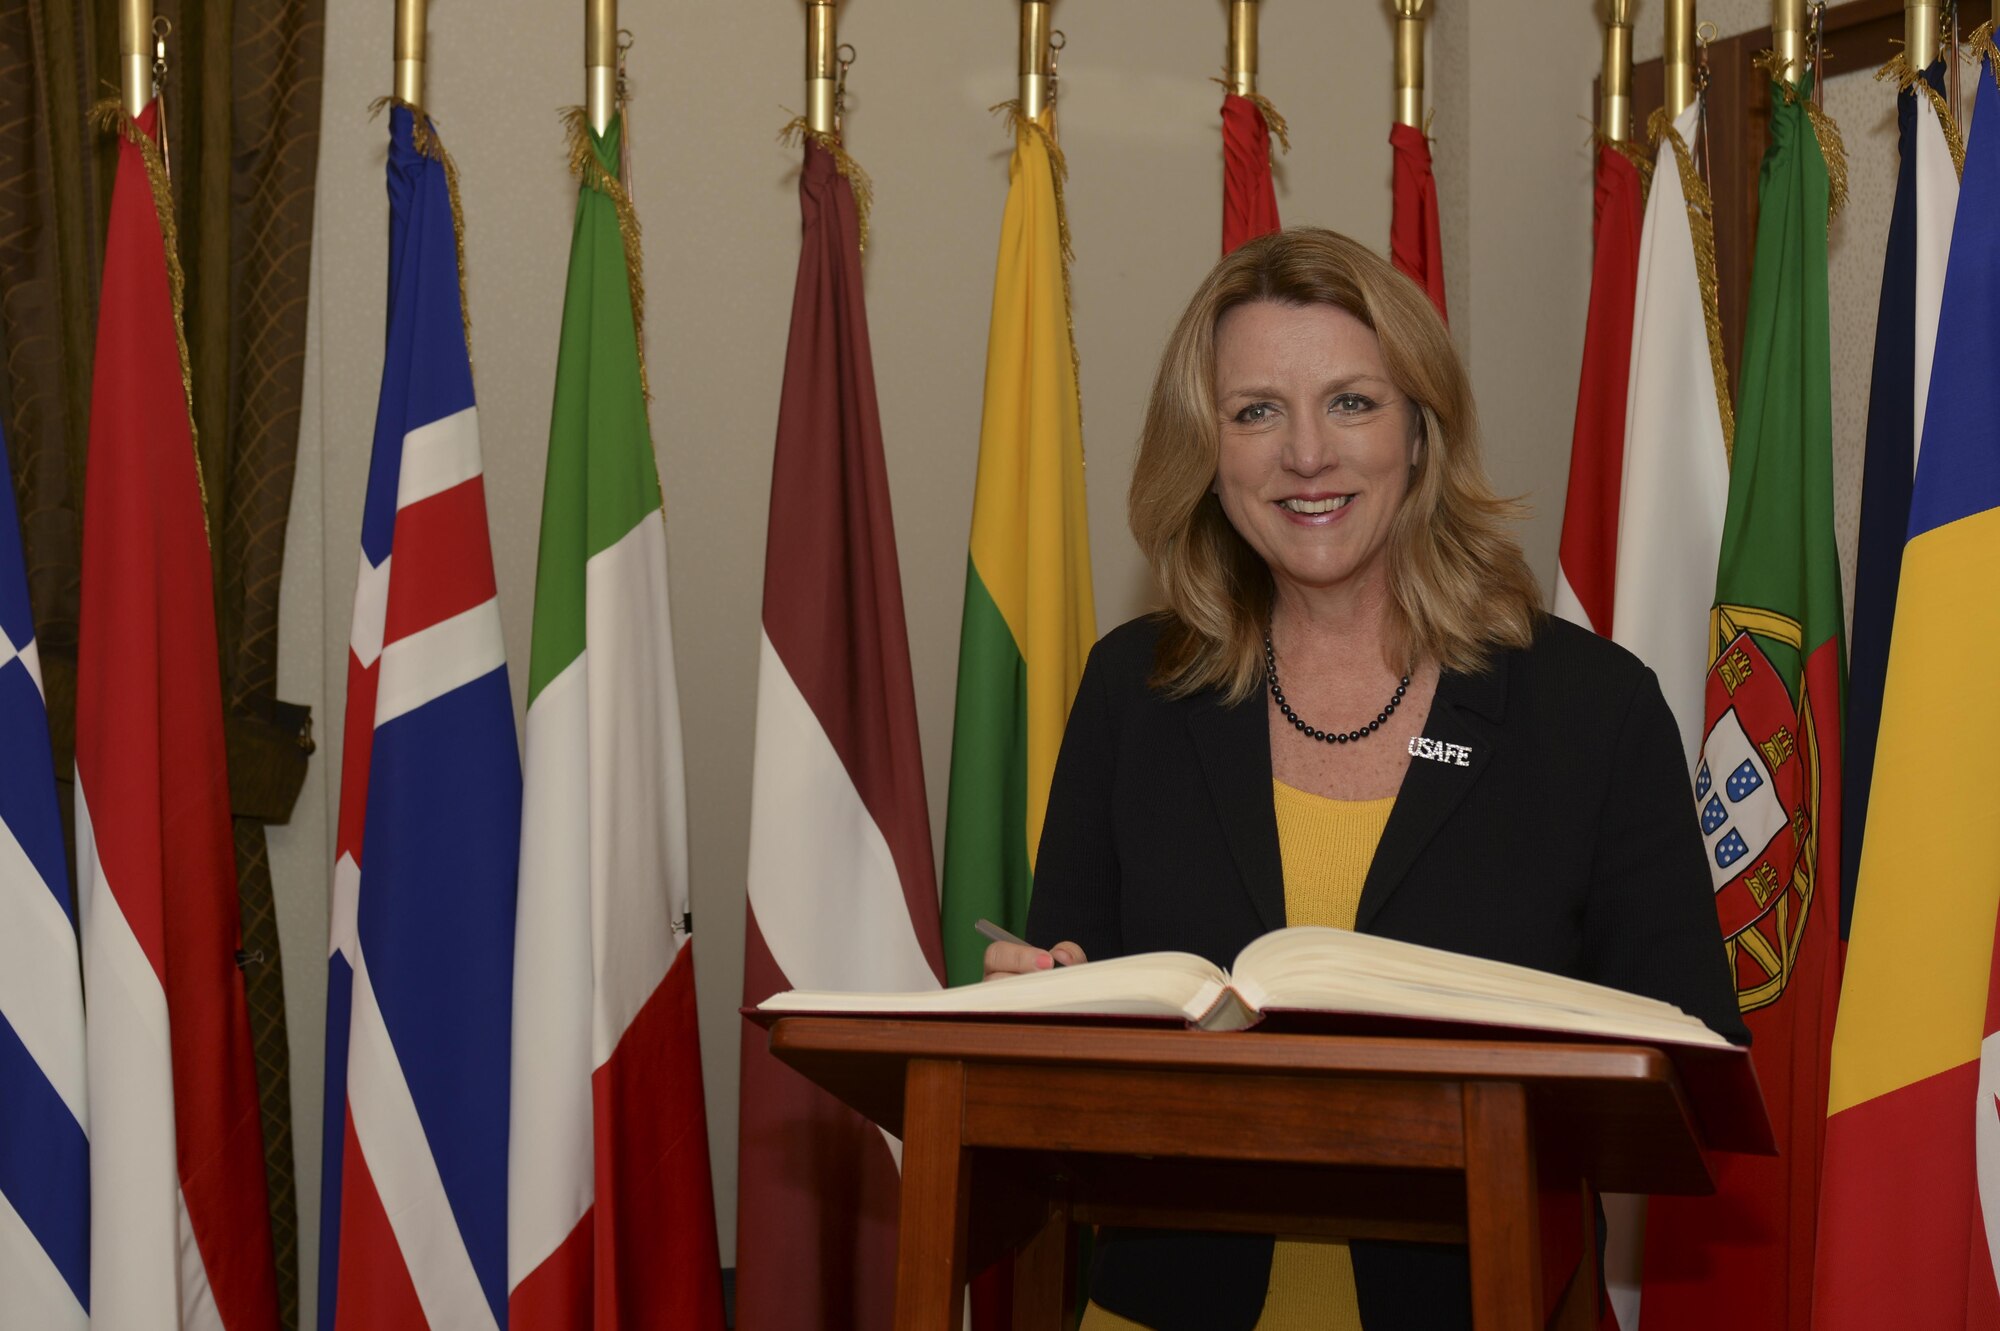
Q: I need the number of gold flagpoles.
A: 11